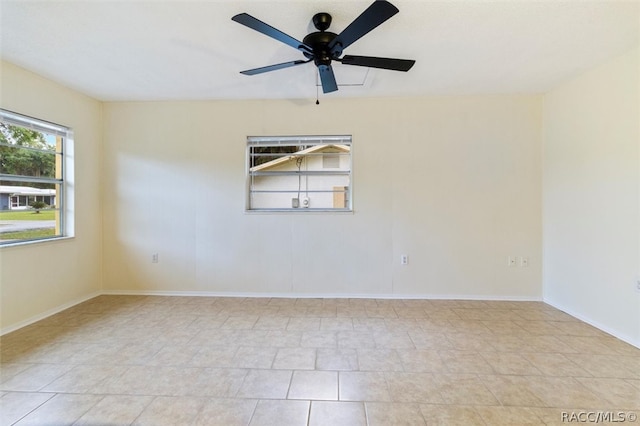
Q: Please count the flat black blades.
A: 5